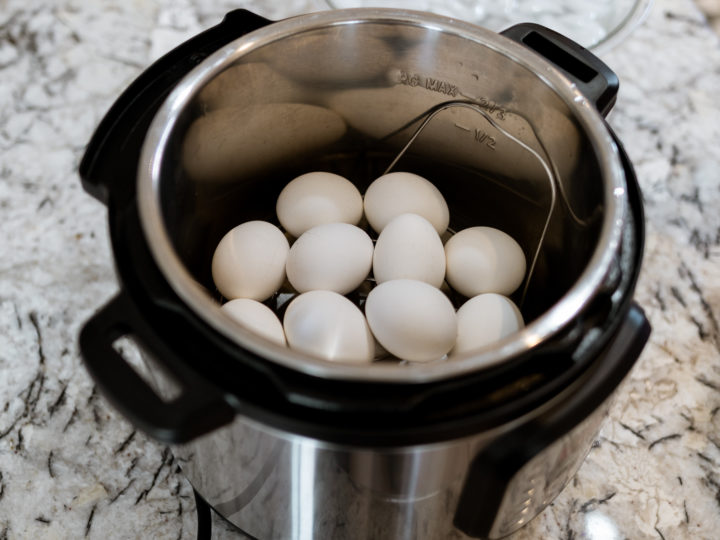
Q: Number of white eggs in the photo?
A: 10